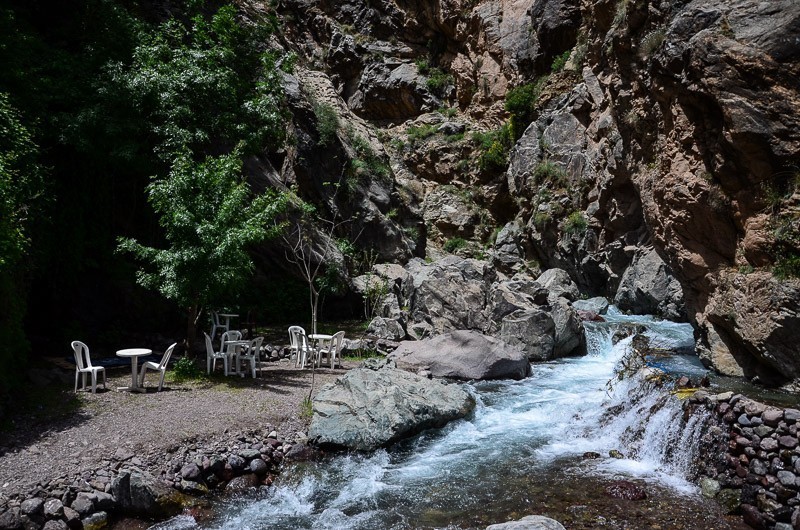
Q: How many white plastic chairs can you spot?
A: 9